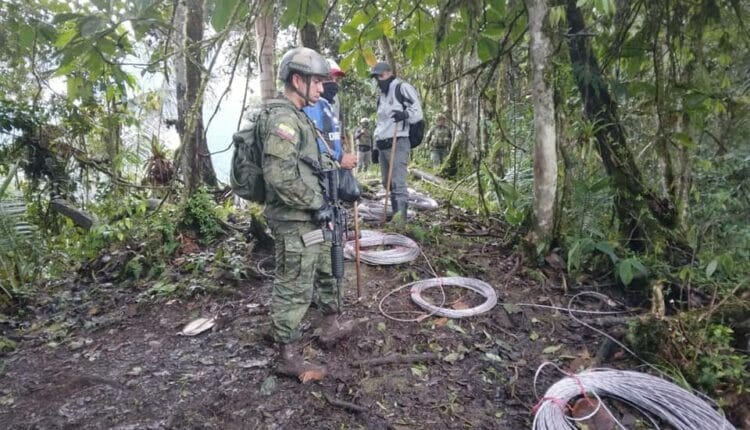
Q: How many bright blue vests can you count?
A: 1